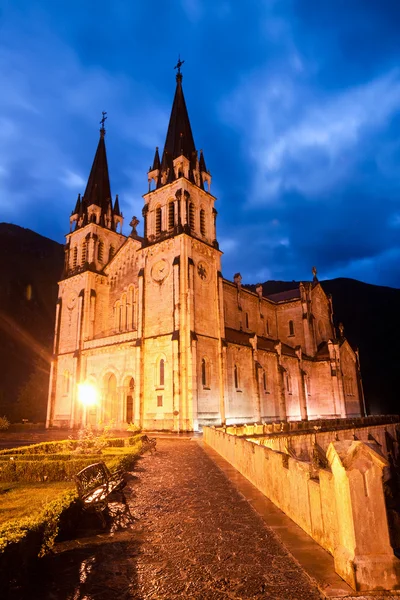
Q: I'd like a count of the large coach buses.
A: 0